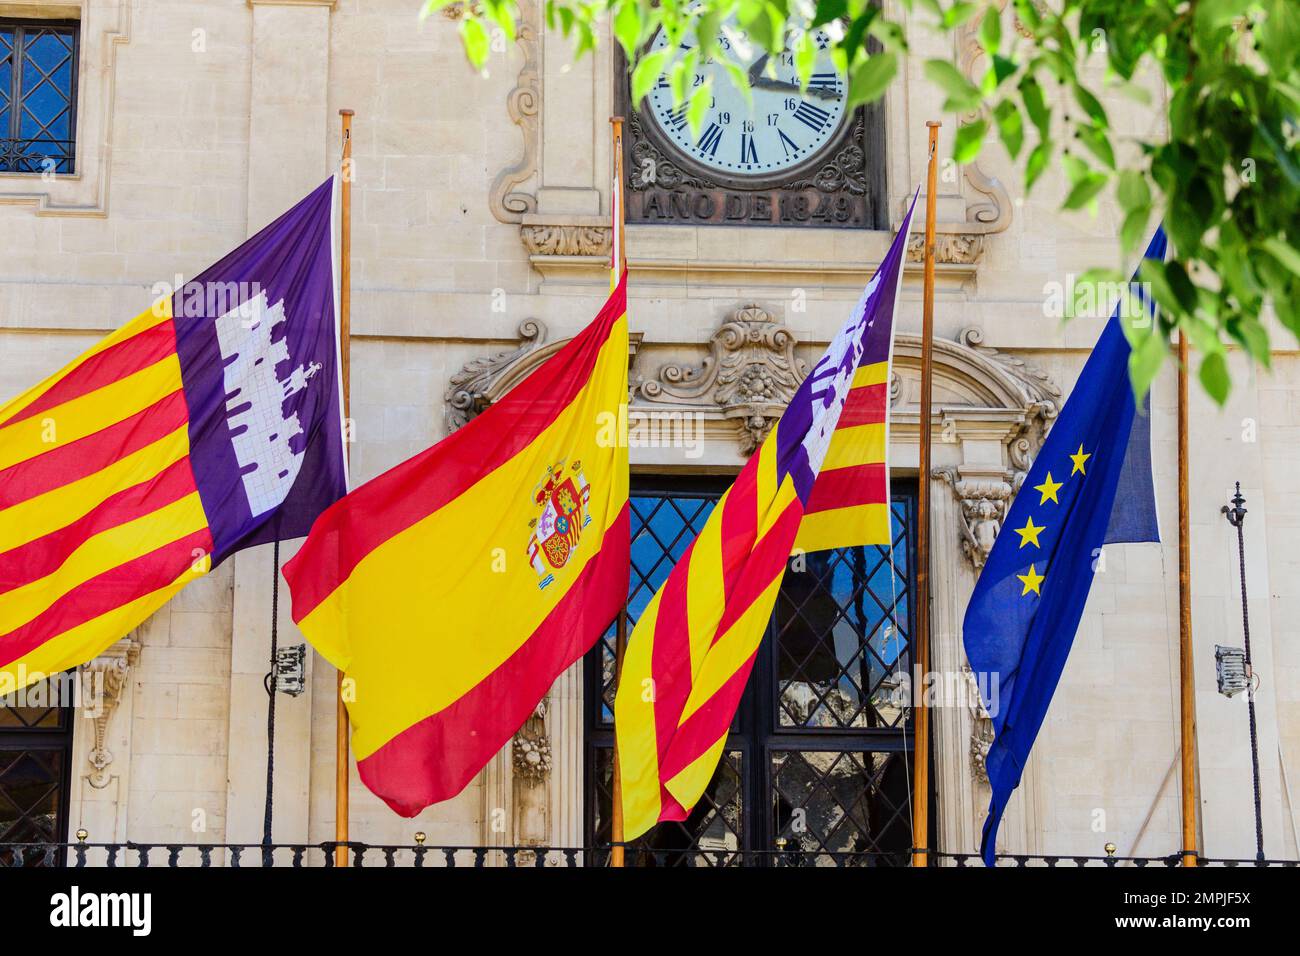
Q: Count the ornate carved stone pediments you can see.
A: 1